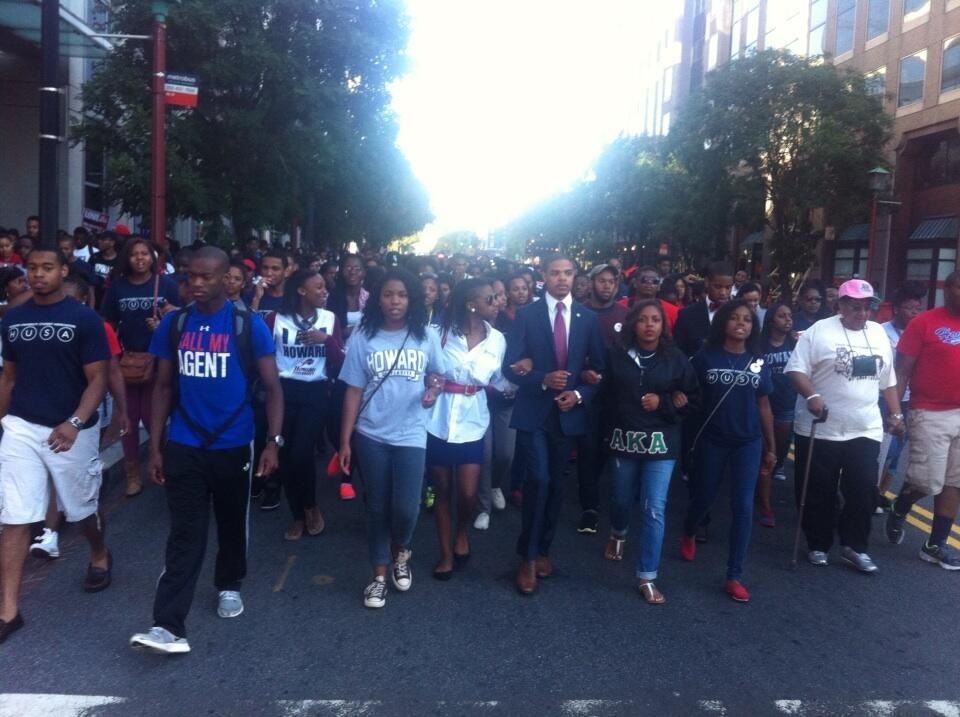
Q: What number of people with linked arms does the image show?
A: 5